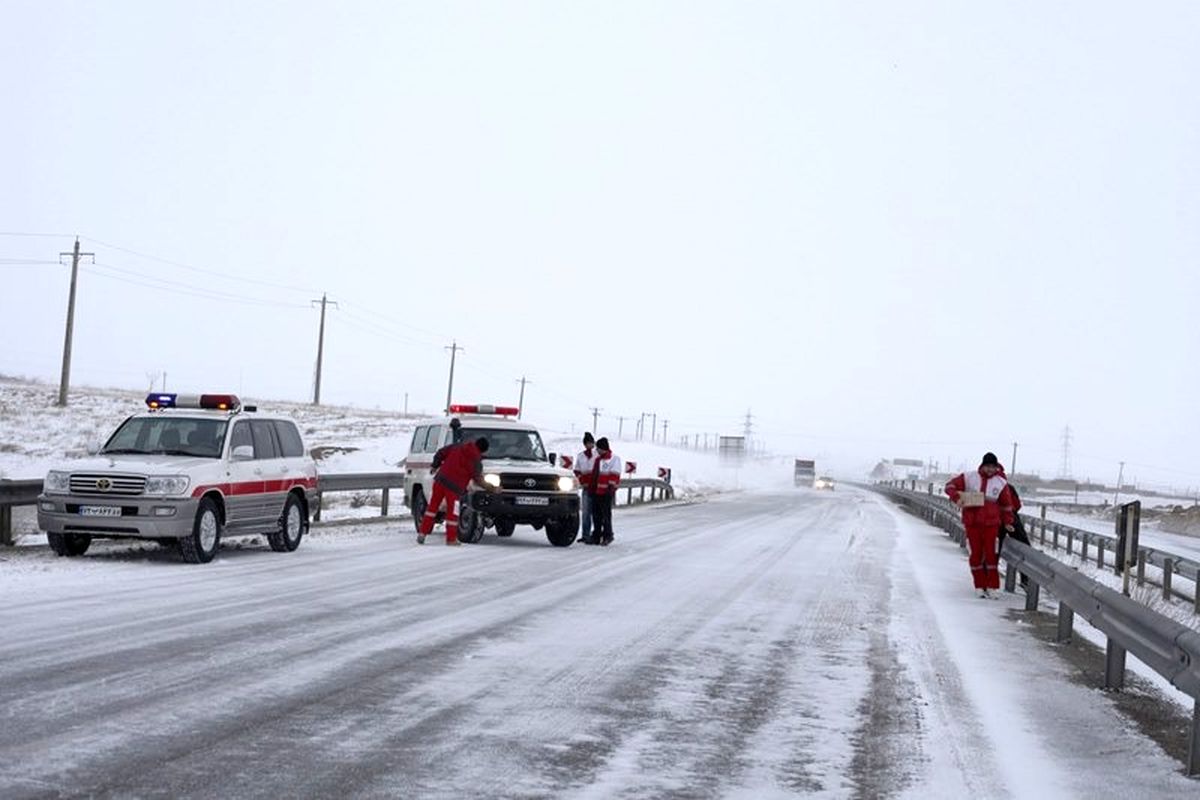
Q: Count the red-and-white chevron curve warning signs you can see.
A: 3